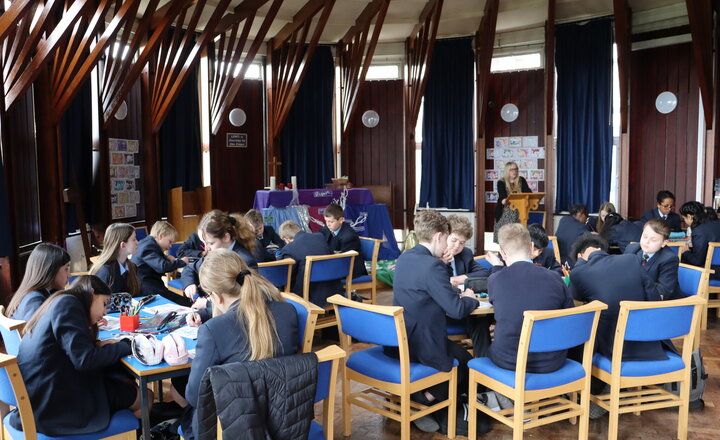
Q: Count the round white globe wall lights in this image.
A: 5